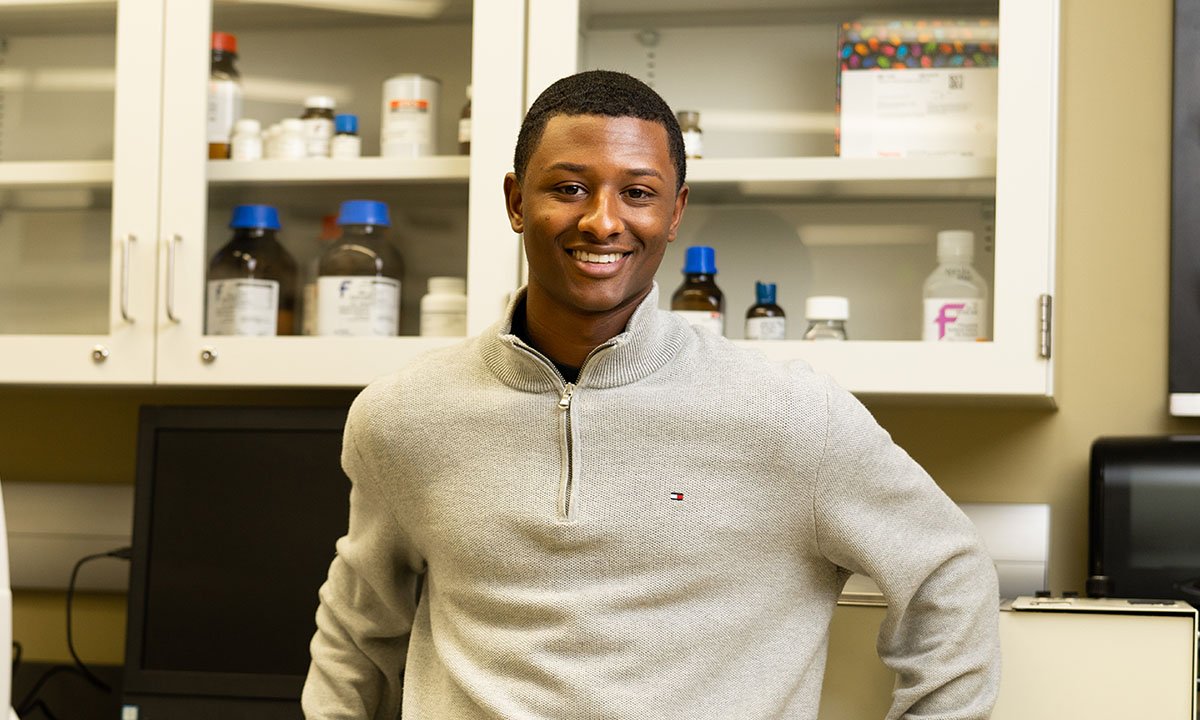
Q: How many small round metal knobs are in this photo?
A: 2